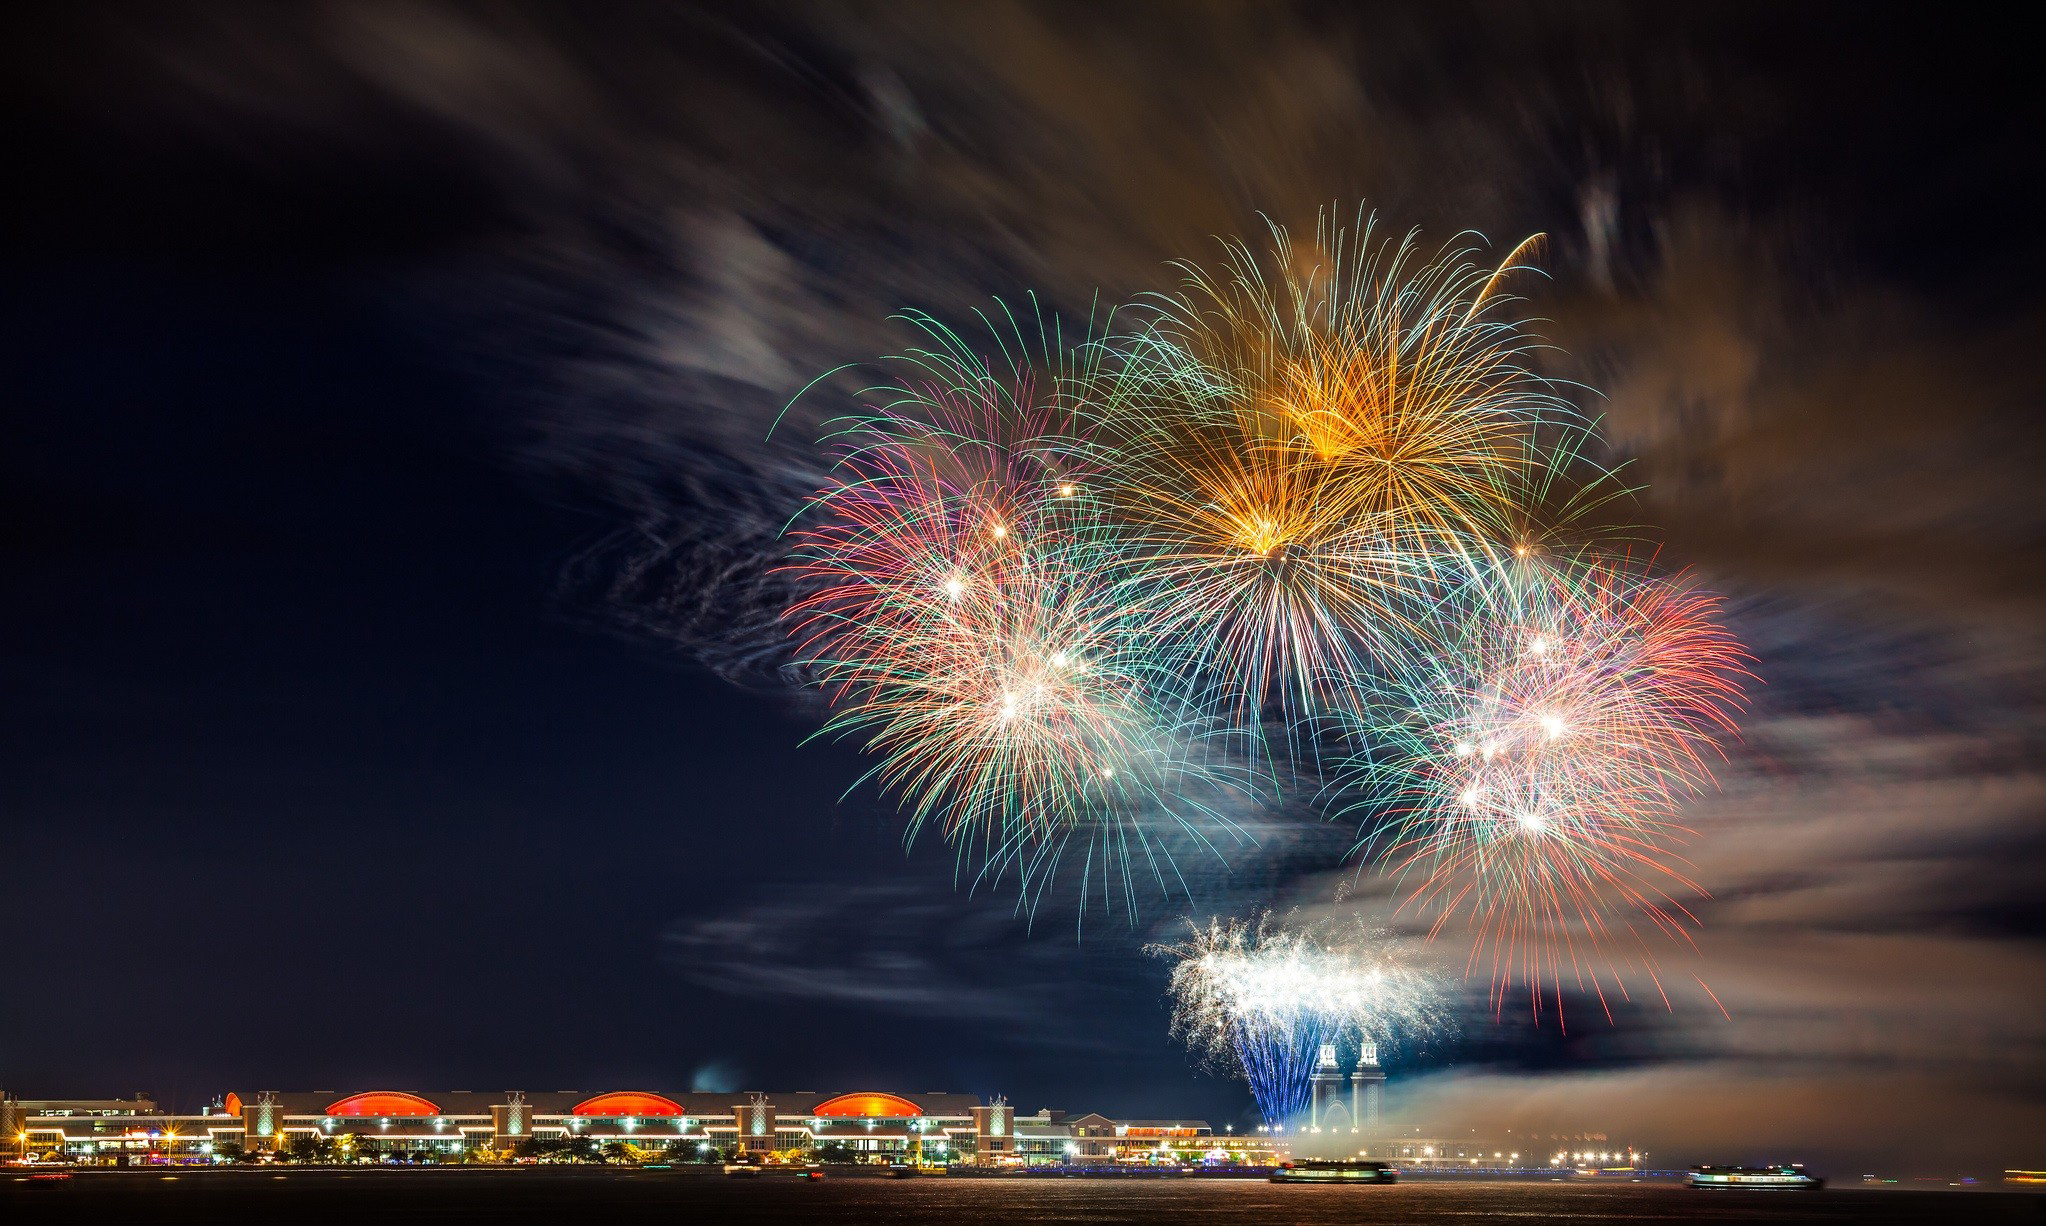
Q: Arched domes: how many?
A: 3